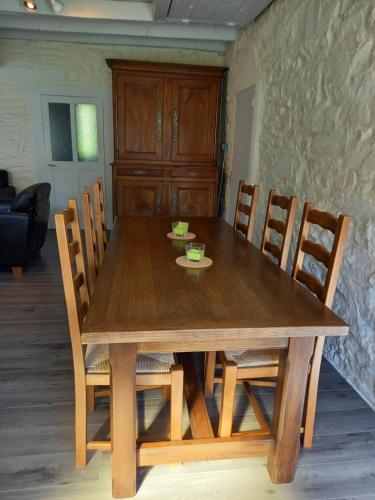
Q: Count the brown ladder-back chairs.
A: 6